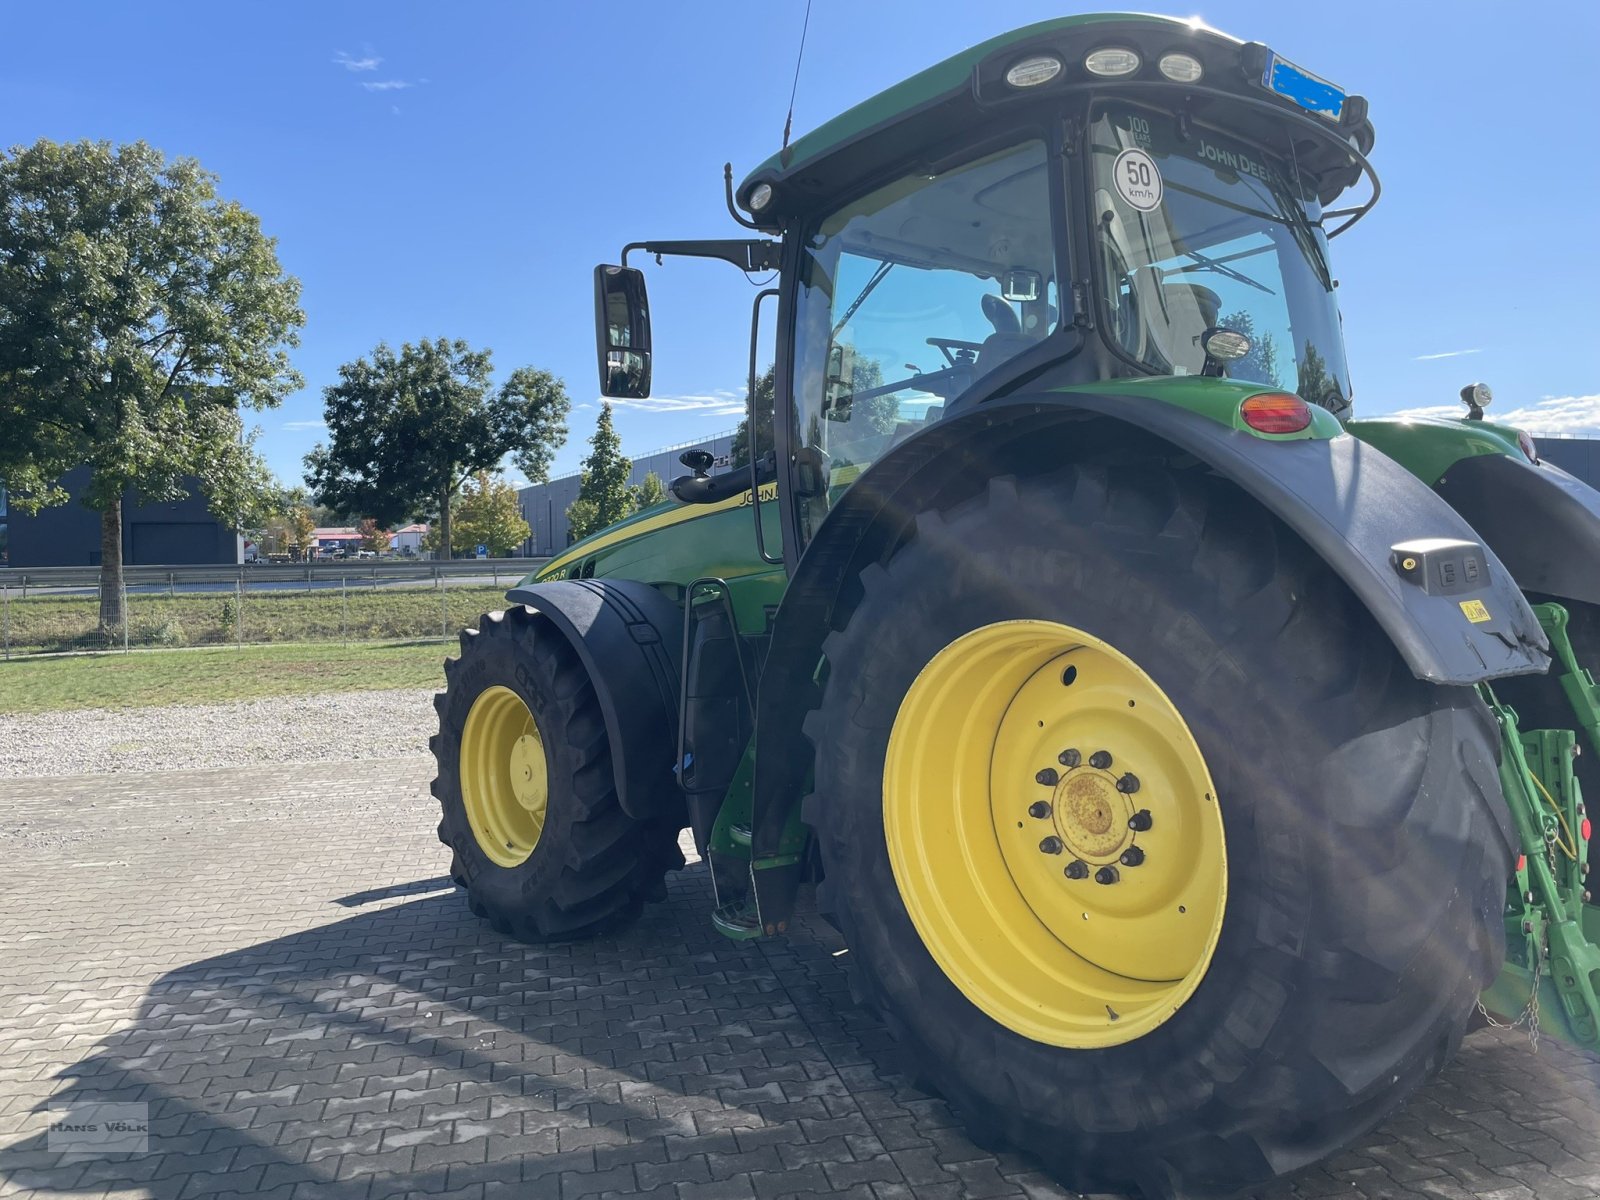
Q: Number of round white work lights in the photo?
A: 6